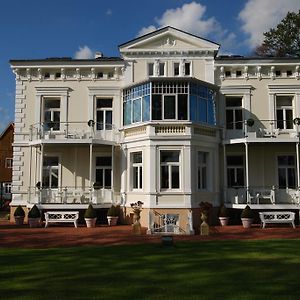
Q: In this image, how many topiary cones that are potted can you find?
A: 6